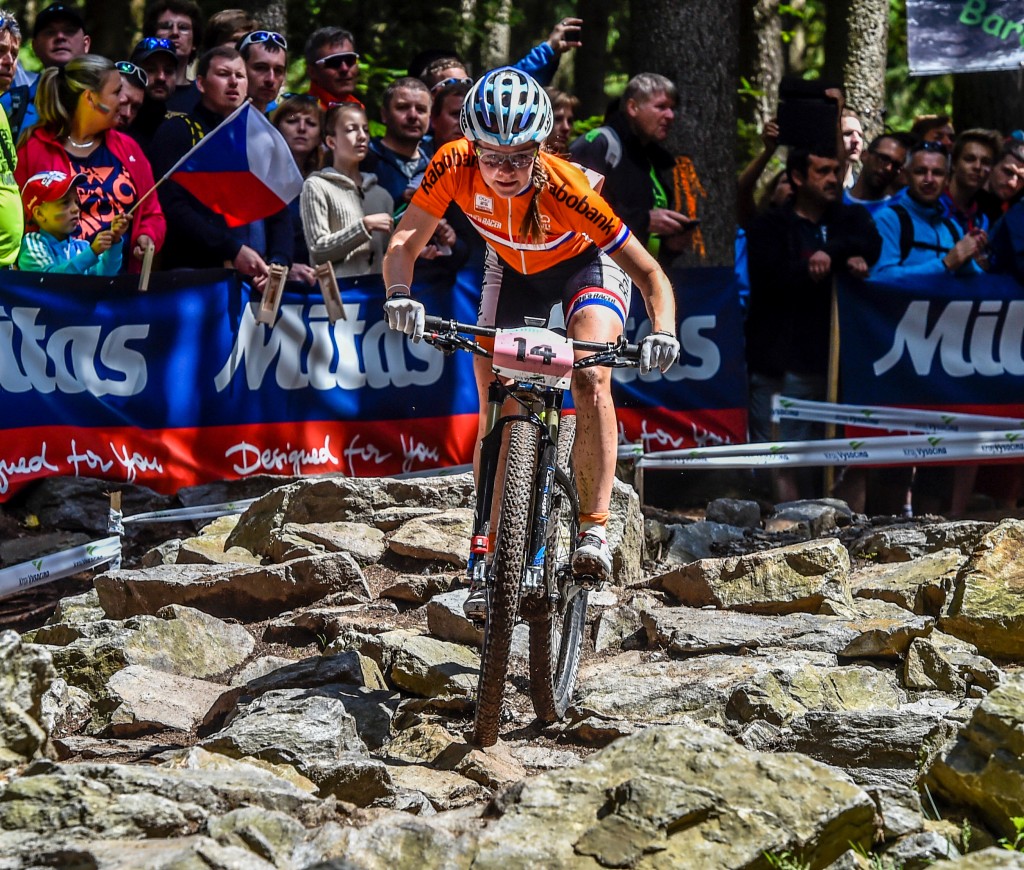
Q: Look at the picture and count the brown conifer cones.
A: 0